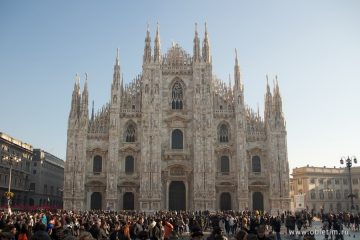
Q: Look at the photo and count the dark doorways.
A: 5